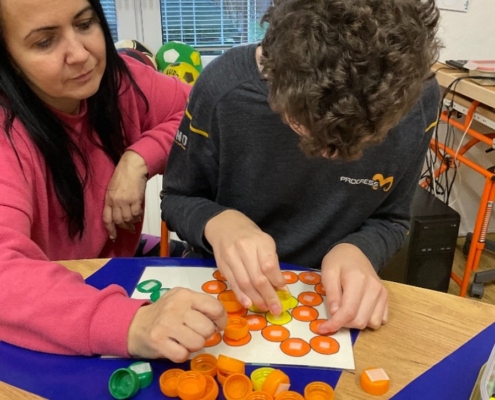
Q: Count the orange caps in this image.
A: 14